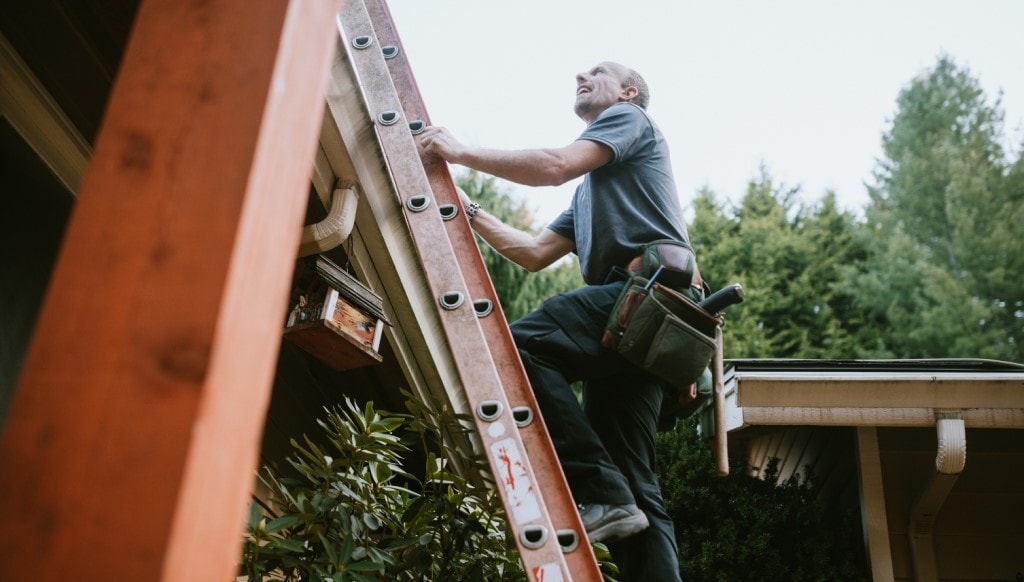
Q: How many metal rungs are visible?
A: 12